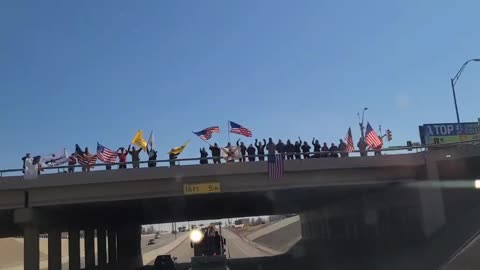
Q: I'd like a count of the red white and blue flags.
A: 7